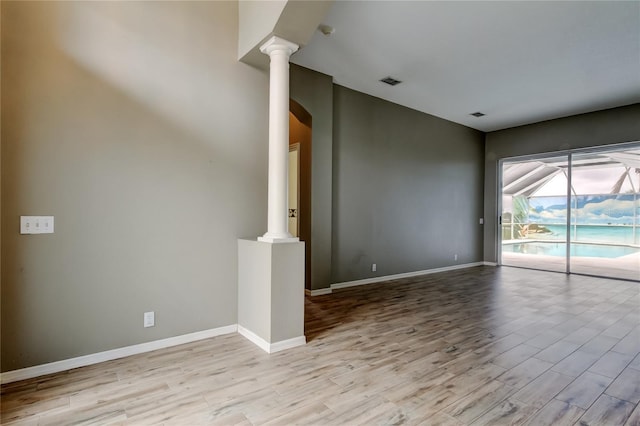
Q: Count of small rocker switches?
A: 3